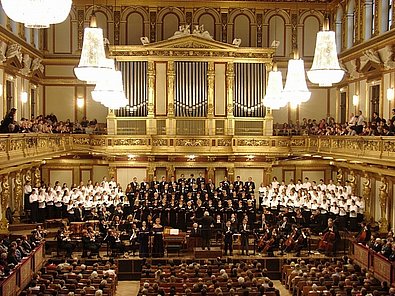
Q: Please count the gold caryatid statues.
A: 8